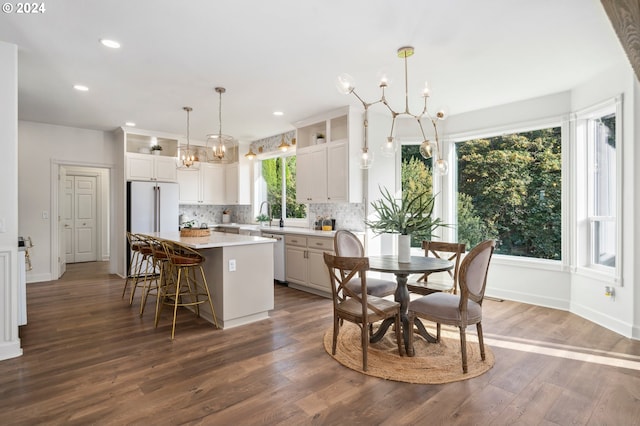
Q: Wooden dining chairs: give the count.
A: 4